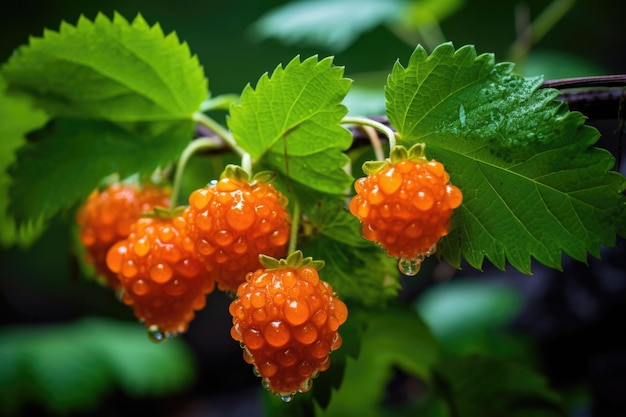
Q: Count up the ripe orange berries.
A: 5